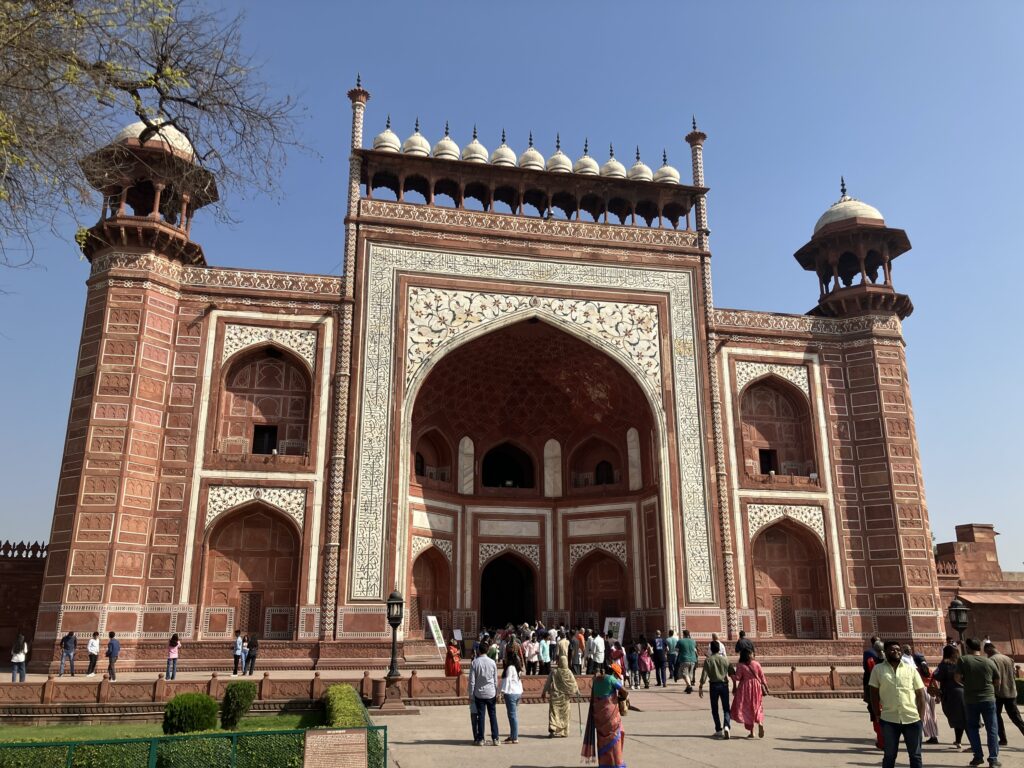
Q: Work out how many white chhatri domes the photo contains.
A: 13